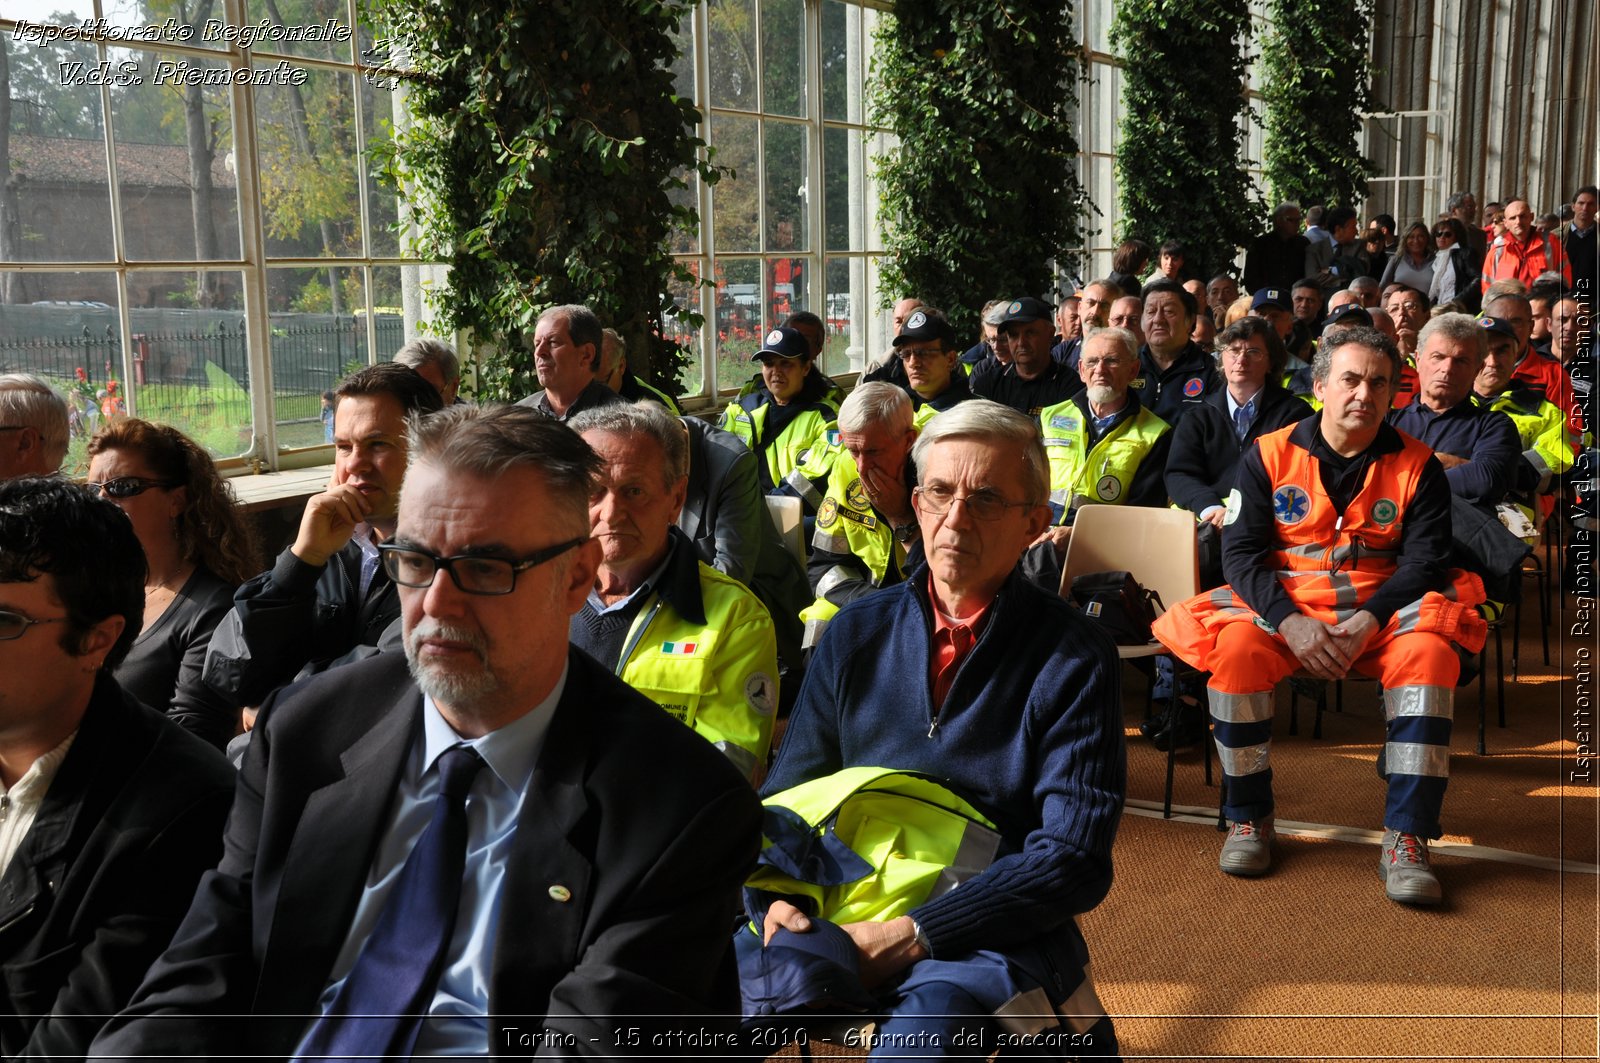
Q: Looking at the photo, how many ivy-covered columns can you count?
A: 4